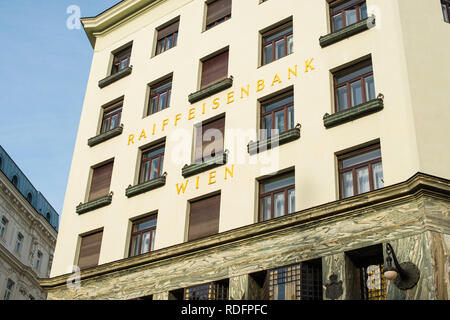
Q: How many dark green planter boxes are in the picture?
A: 9